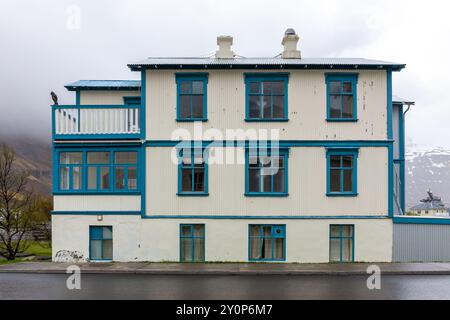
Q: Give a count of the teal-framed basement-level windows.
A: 4